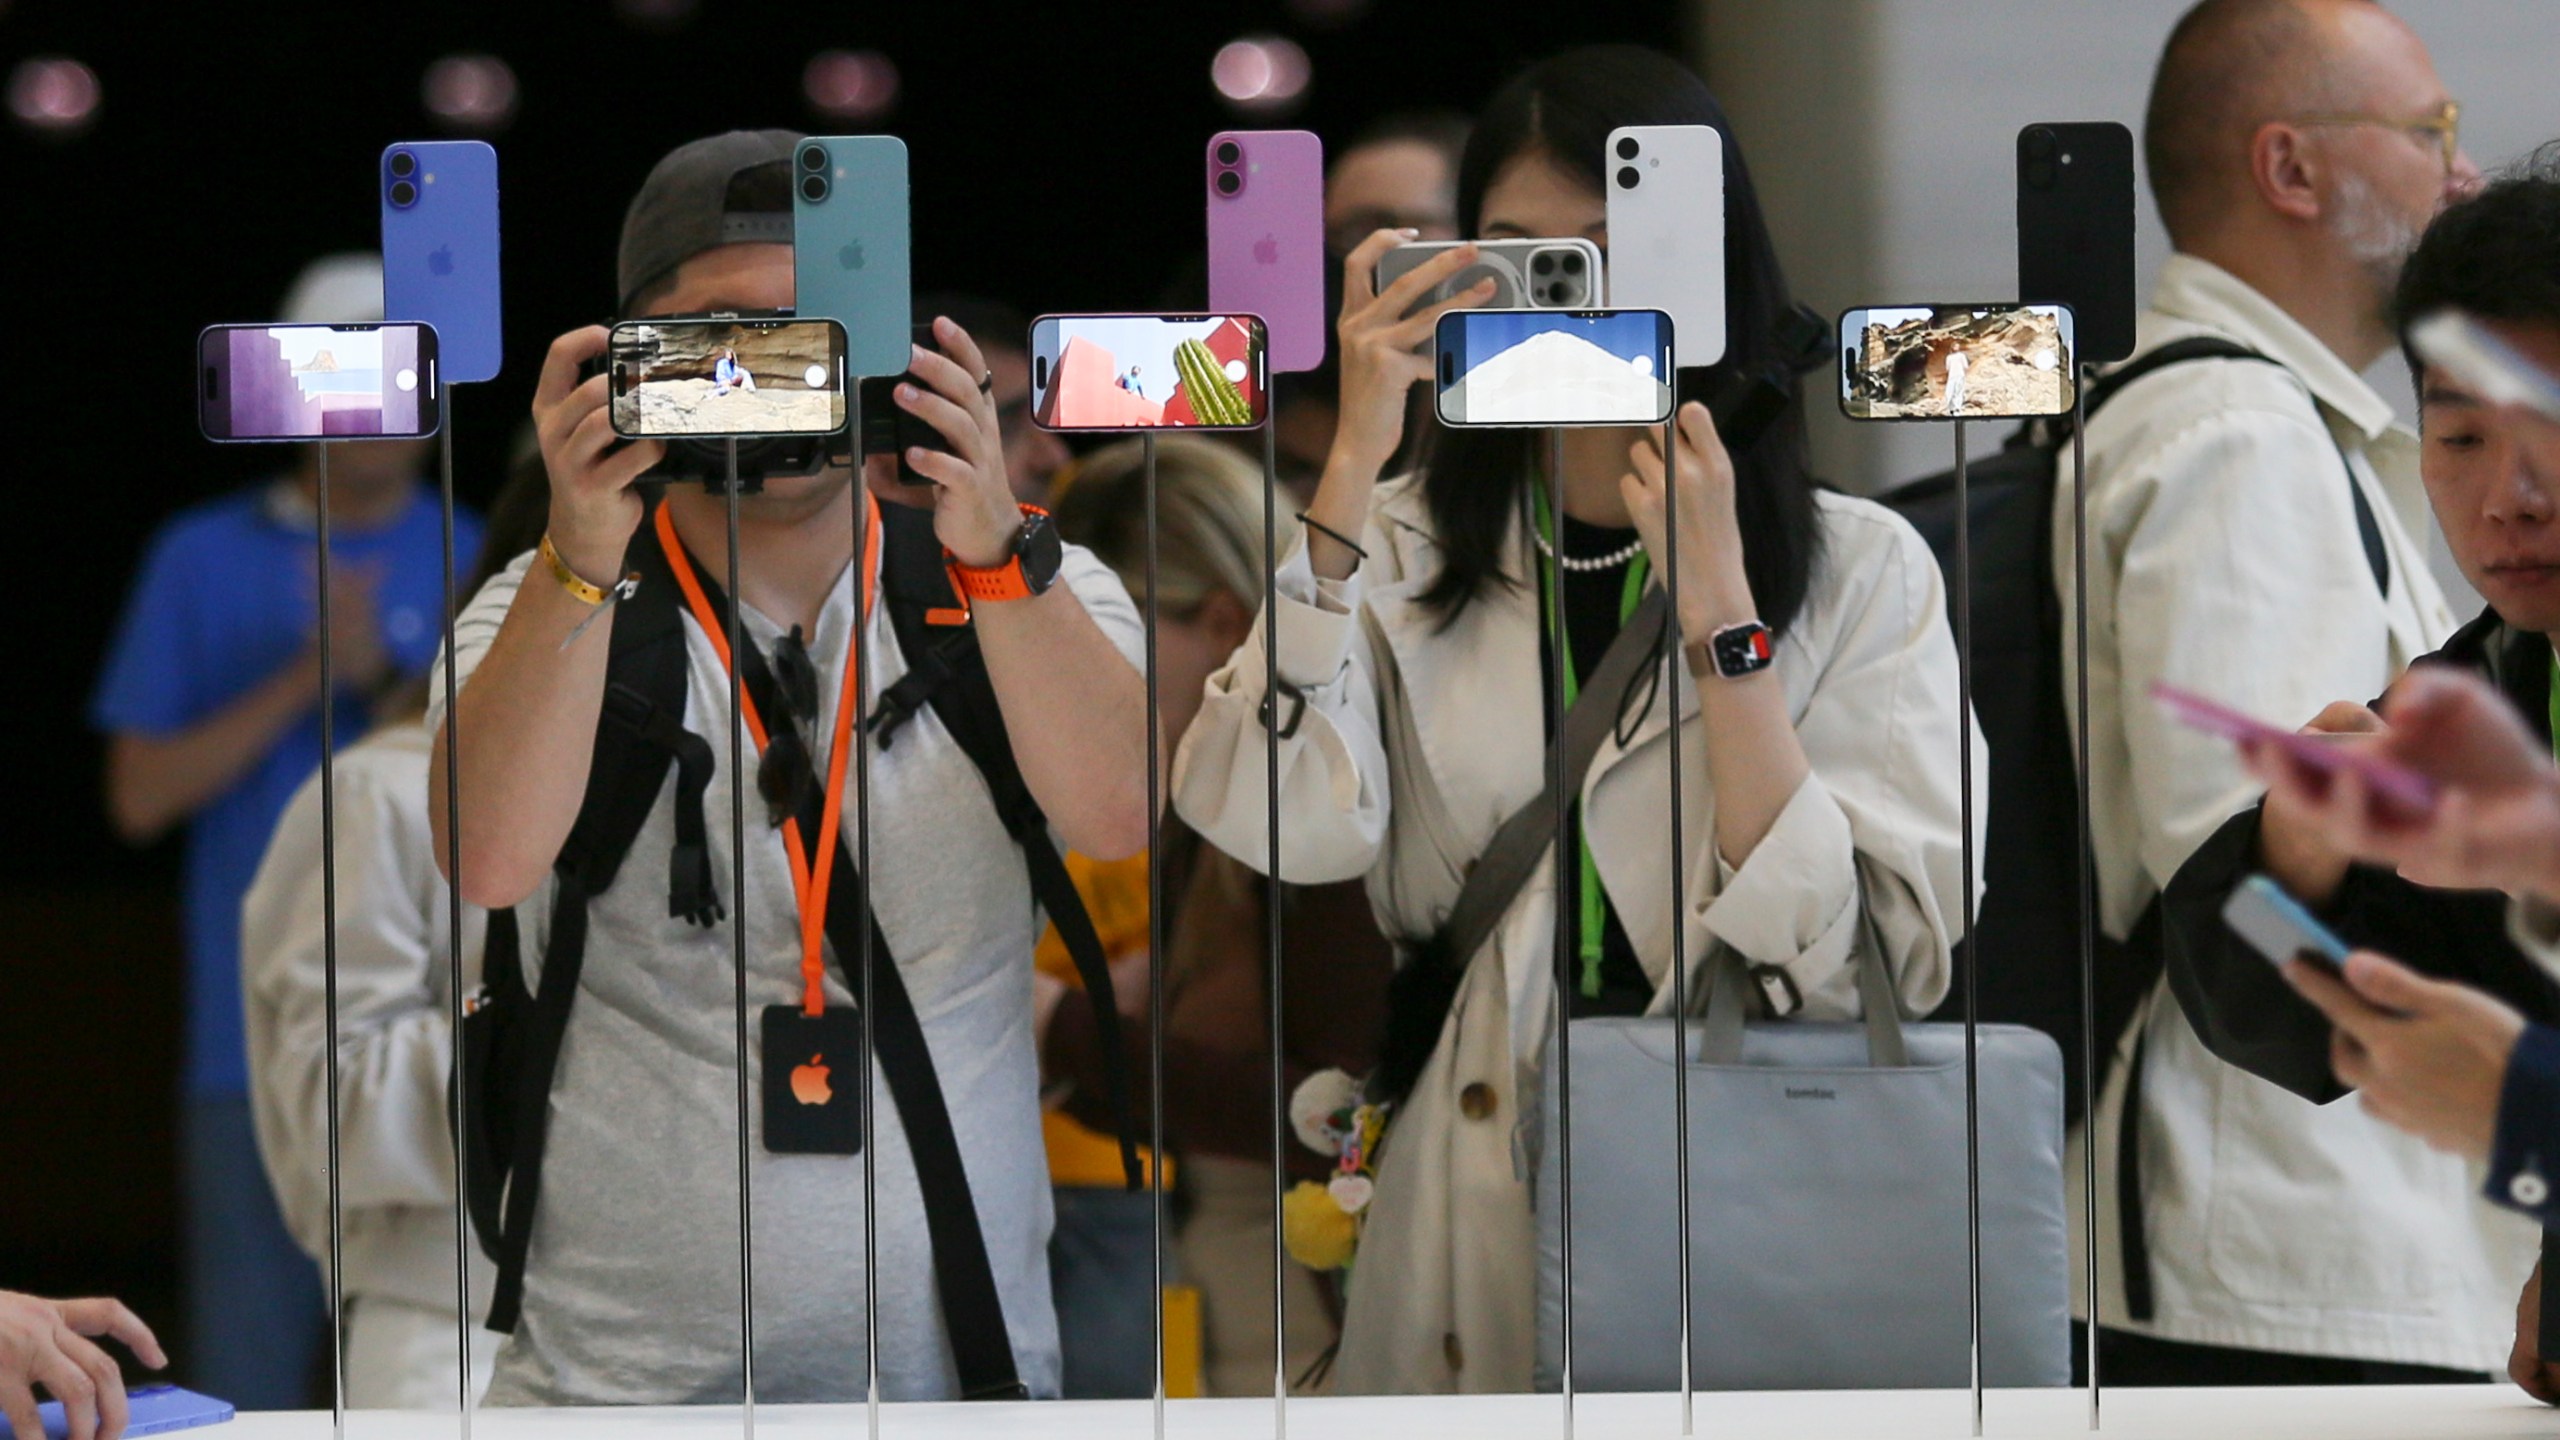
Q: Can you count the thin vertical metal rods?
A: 10